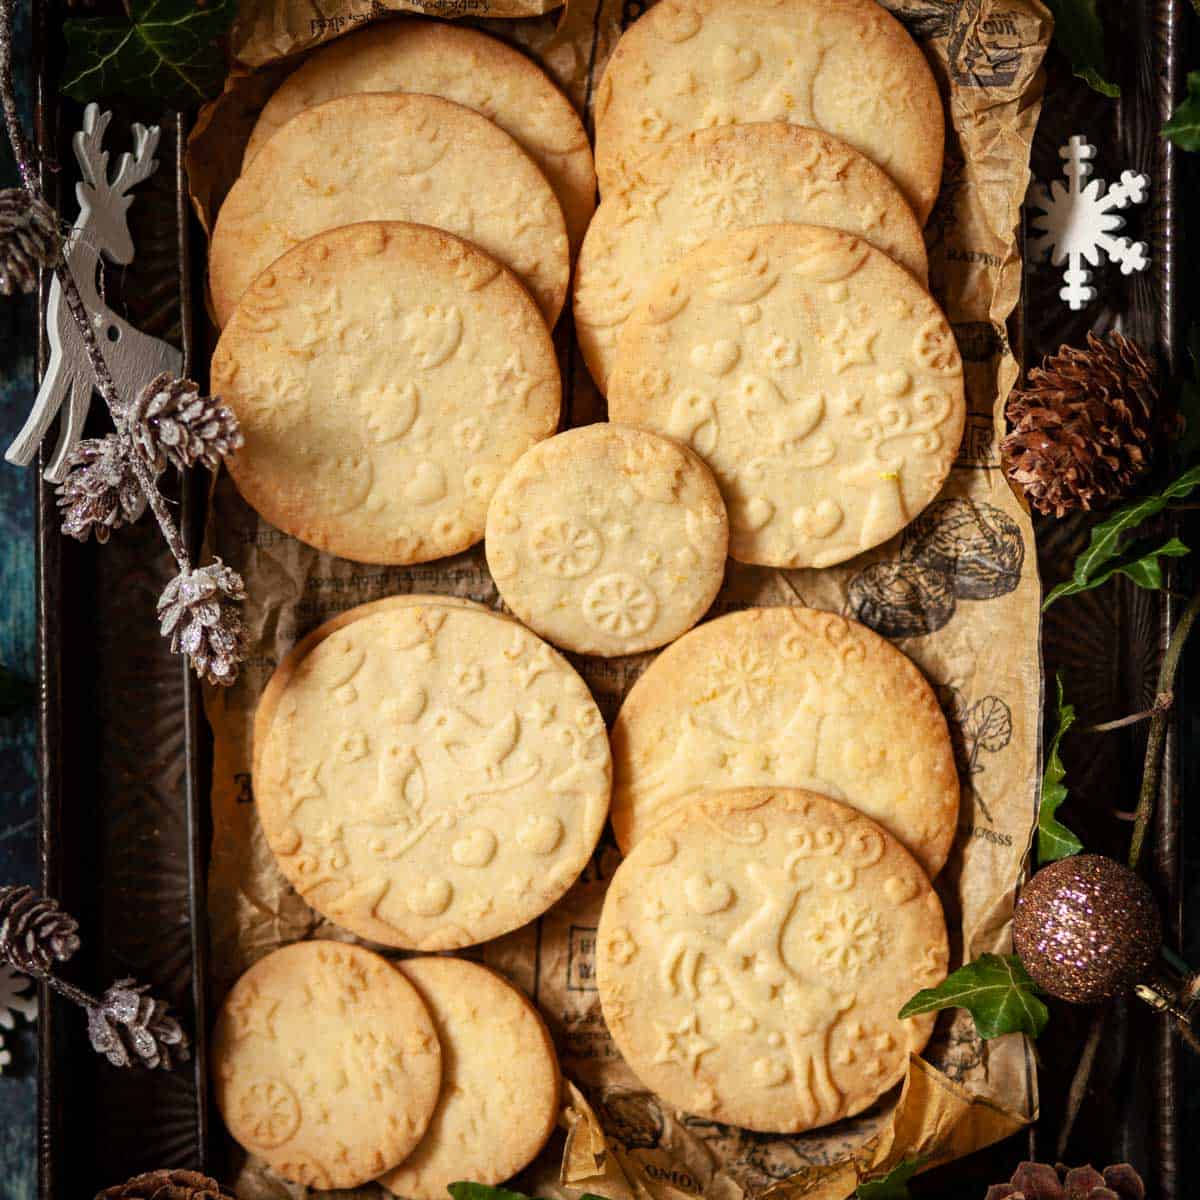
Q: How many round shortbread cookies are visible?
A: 13